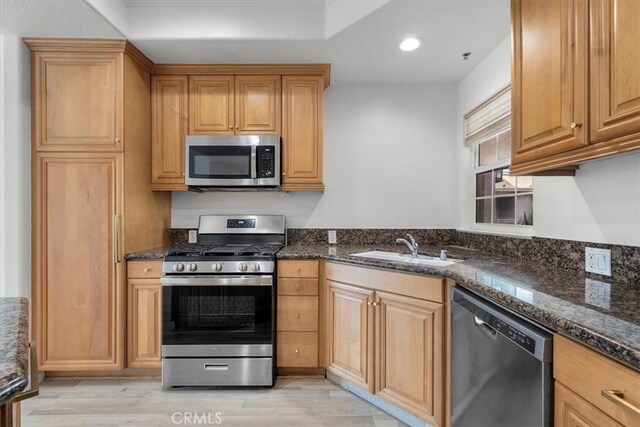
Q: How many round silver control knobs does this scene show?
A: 5